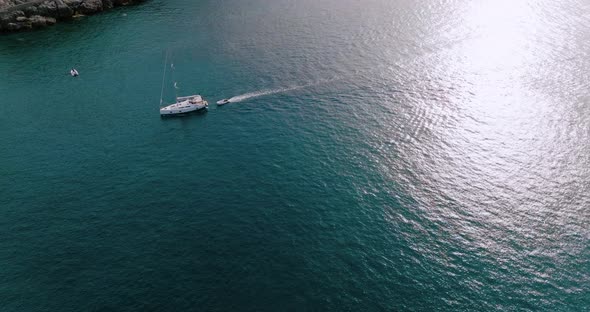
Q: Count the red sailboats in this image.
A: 0